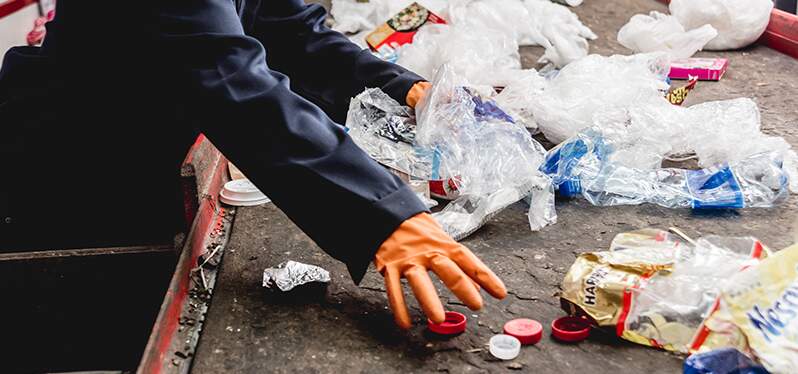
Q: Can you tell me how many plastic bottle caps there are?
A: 4